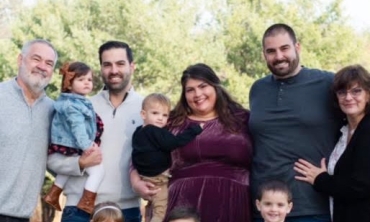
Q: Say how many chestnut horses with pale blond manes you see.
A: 0